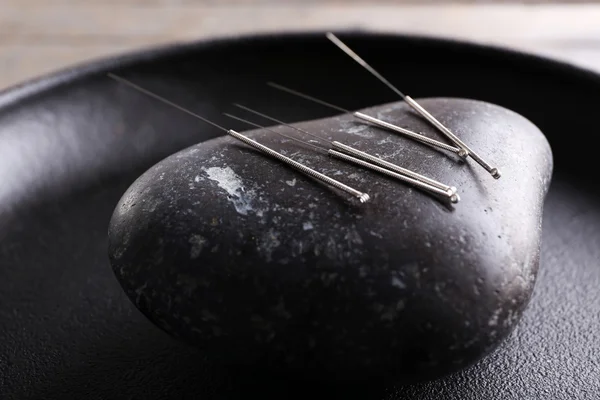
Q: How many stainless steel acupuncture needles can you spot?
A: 5